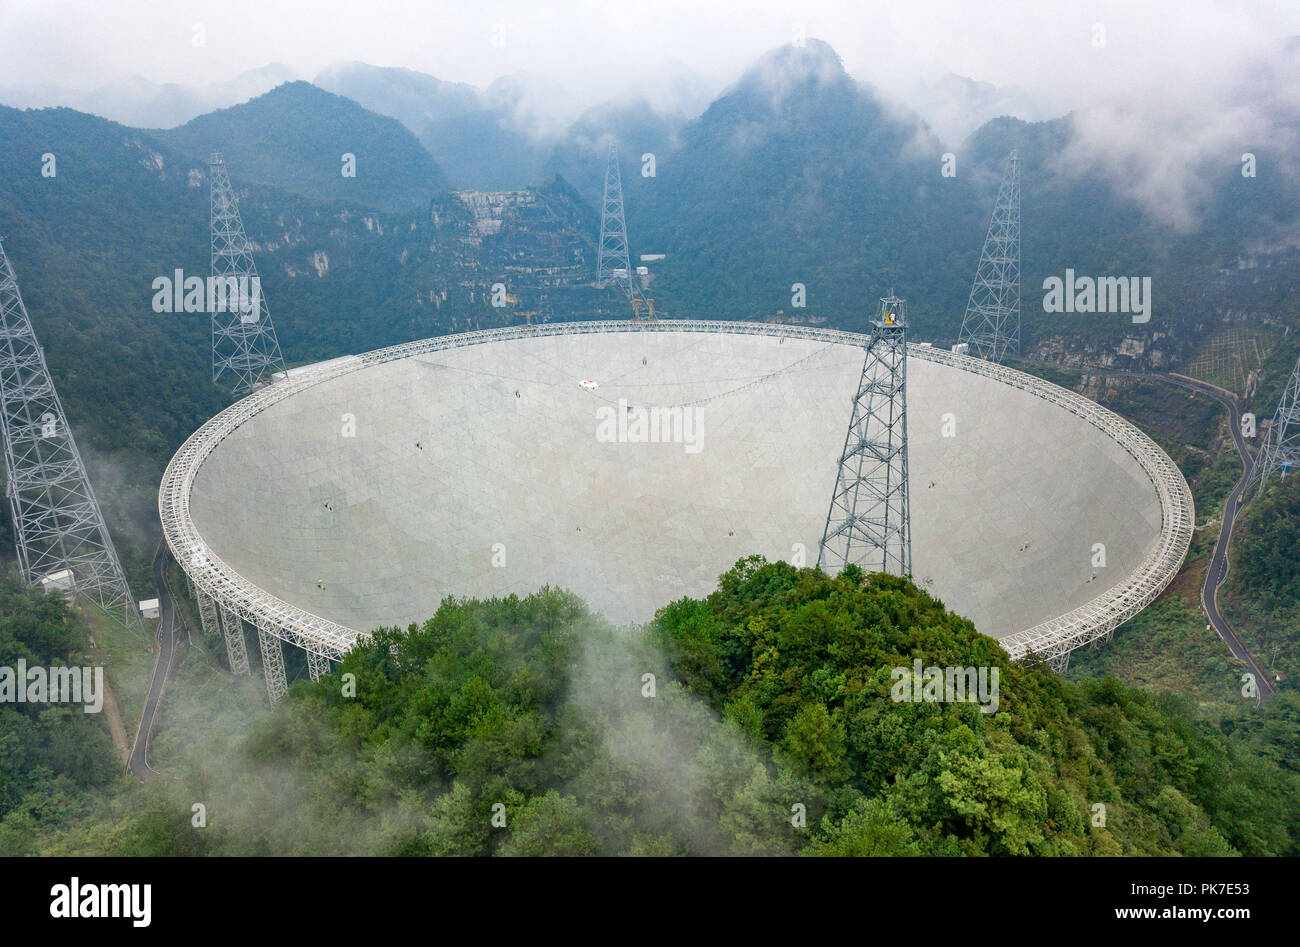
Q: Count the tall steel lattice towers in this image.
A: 6